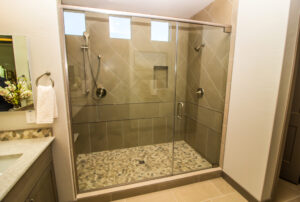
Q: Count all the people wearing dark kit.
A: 0